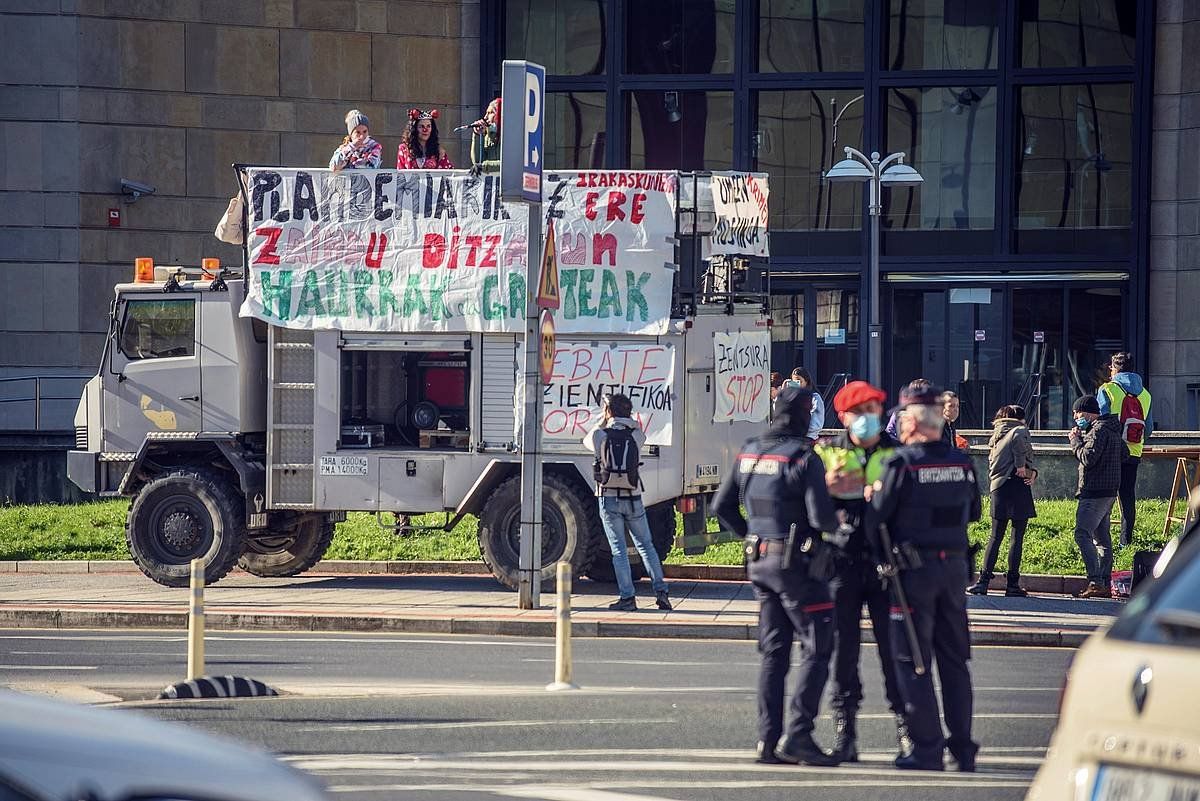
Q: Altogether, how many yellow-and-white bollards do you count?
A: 2